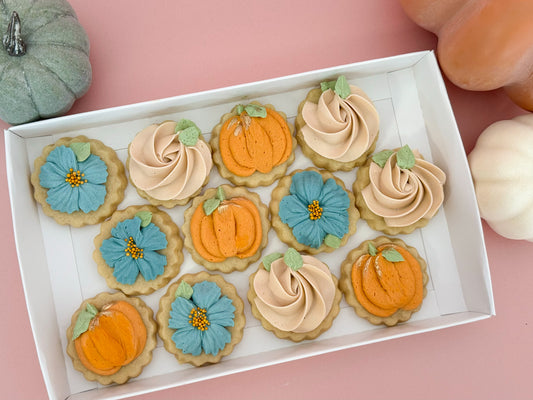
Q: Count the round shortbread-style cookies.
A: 12